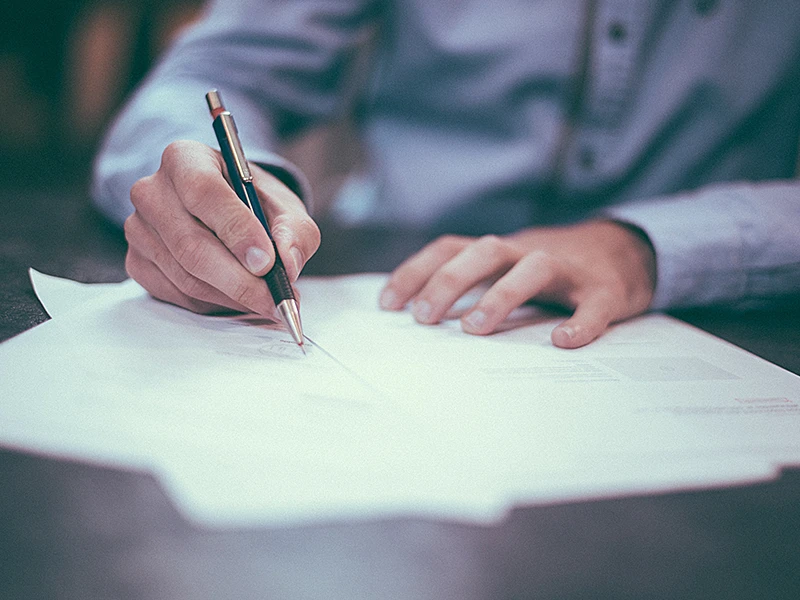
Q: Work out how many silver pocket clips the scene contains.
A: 1